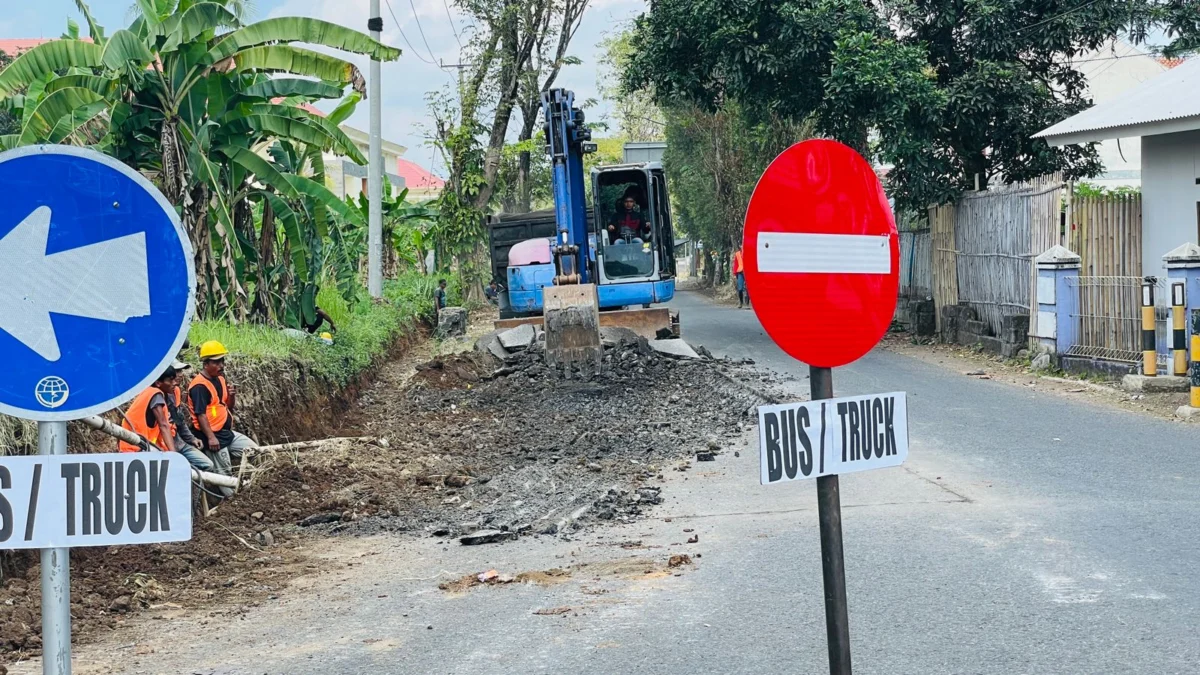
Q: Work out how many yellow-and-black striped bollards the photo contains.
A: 3